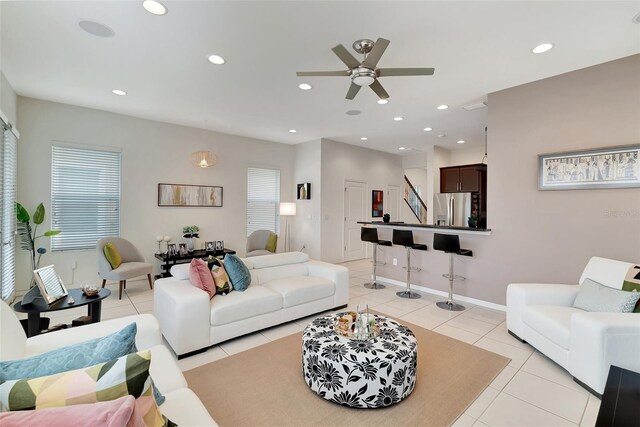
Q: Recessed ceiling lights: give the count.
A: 13